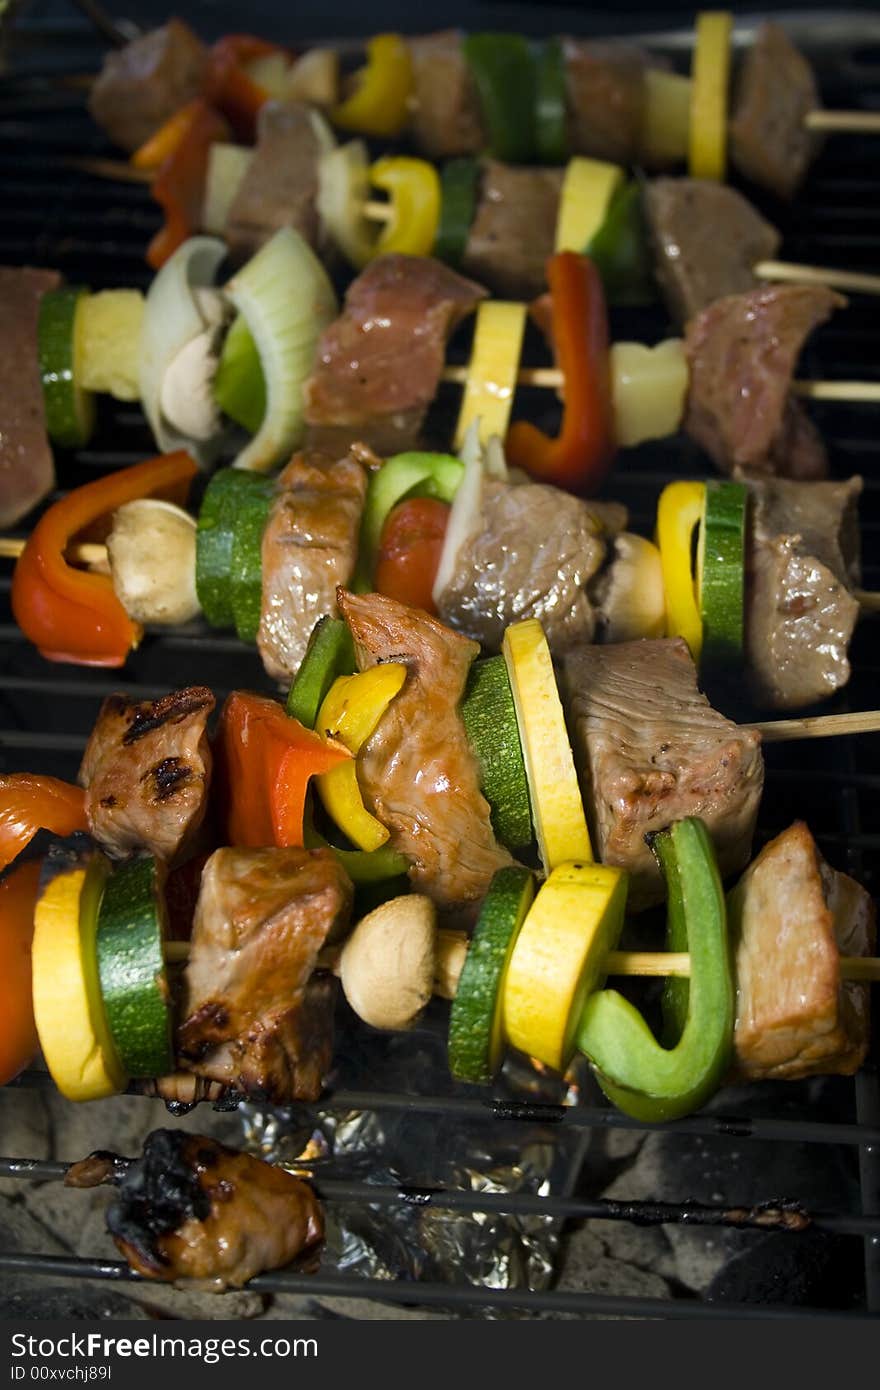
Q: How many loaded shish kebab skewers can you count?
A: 6